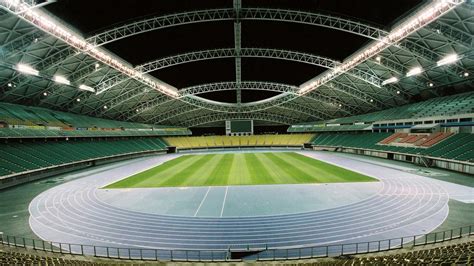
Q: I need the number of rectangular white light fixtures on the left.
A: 3